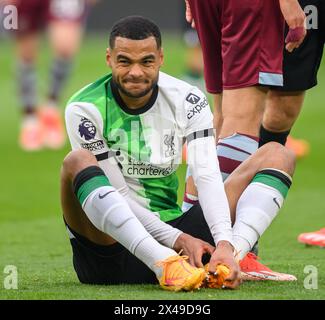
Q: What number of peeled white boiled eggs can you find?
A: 0